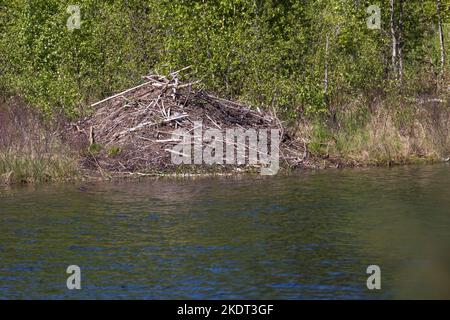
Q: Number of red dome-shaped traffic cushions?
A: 0